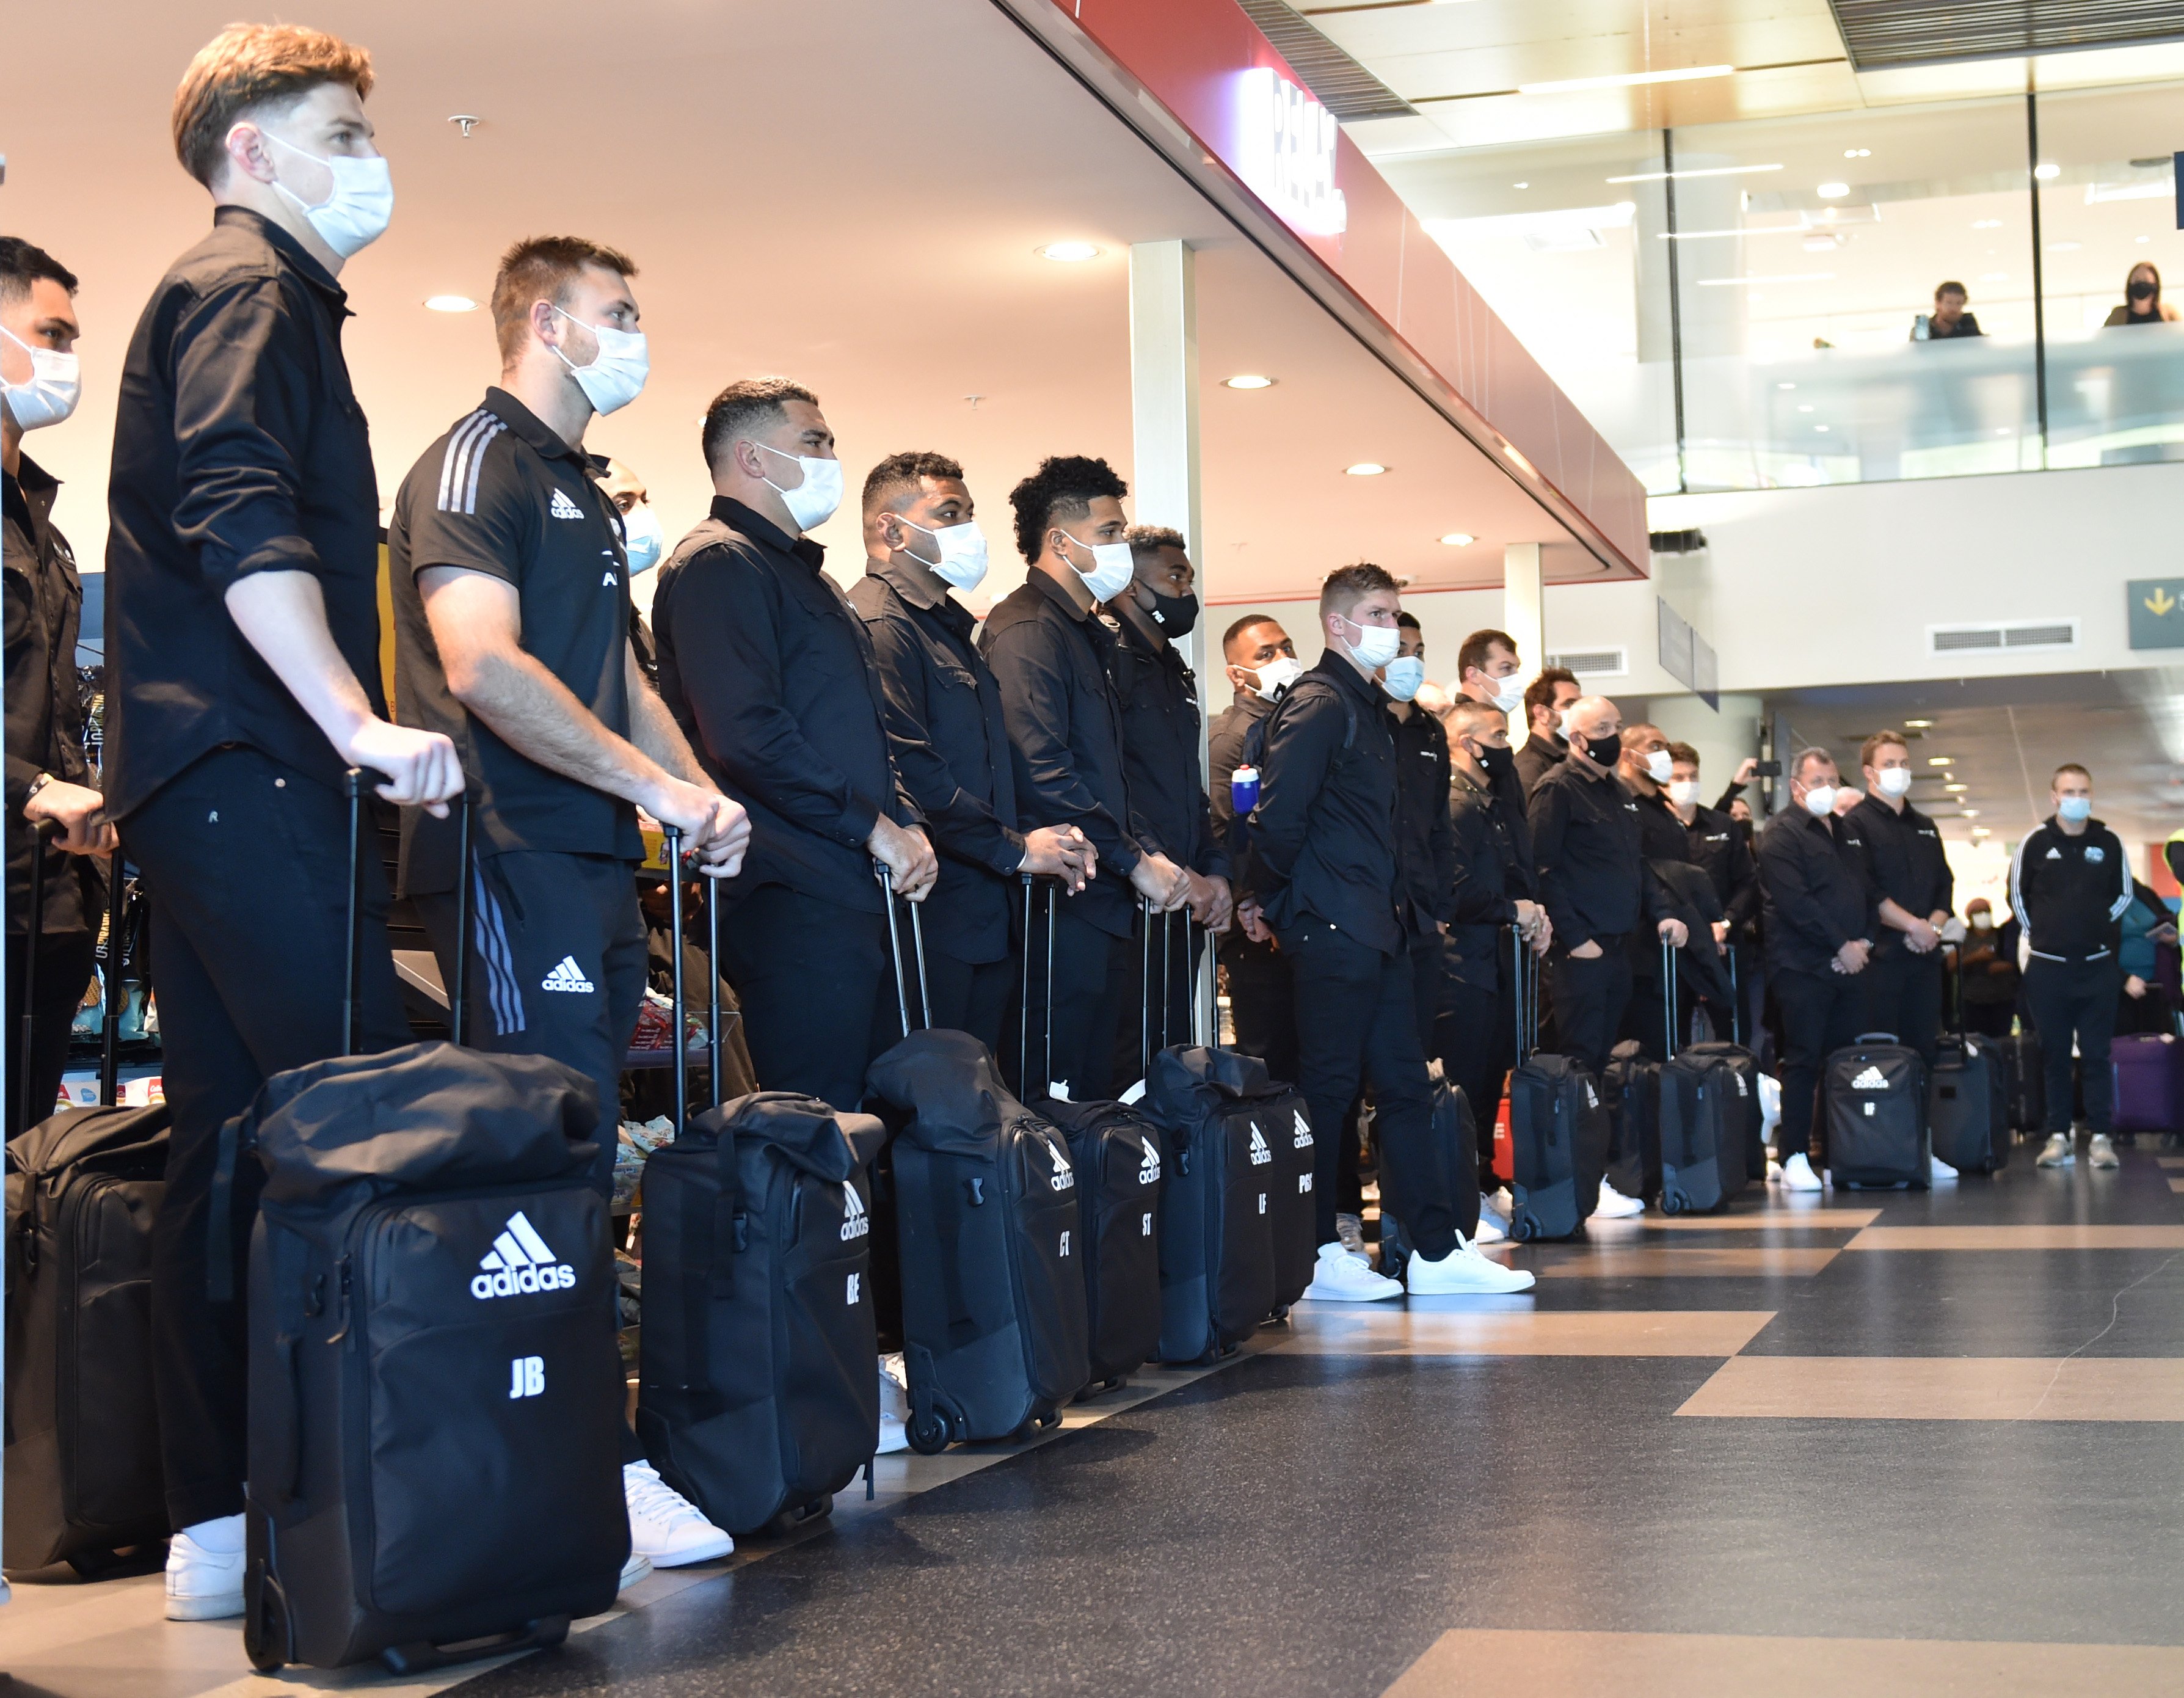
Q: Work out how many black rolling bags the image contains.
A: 15